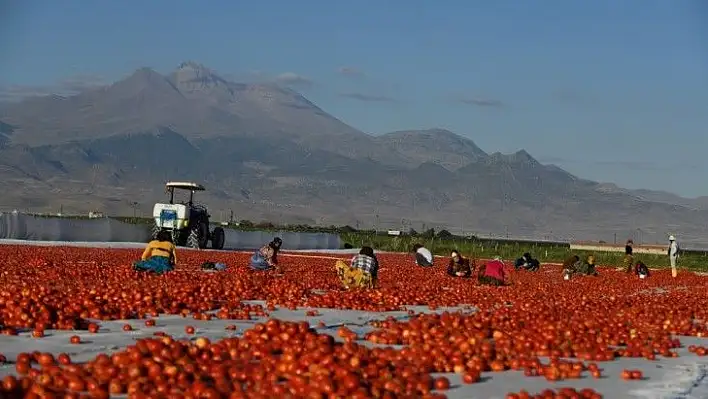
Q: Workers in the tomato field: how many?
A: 12